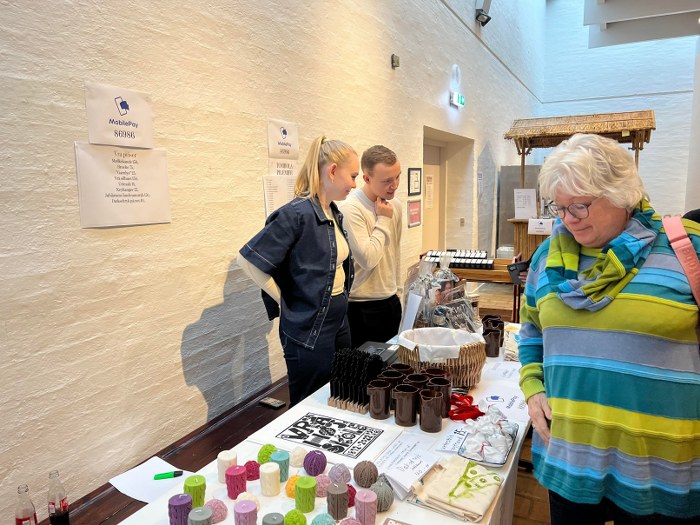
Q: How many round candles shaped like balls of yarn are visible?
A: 15